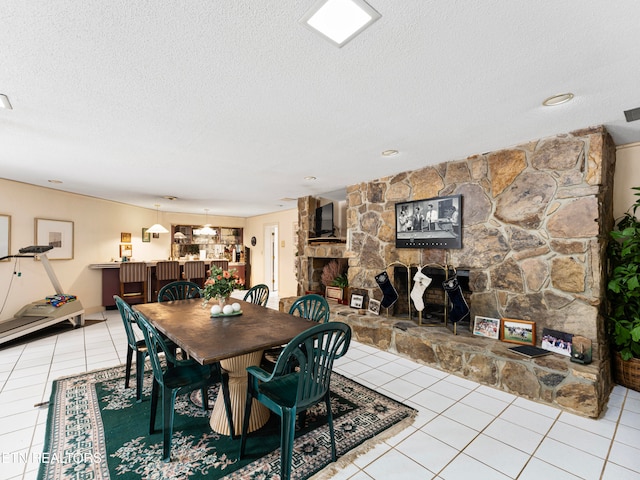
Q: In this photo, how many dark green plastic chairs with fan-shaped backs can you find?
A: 6